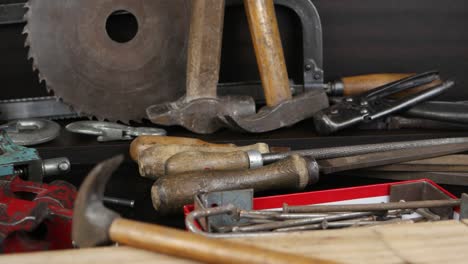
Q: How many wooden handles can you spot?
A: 8